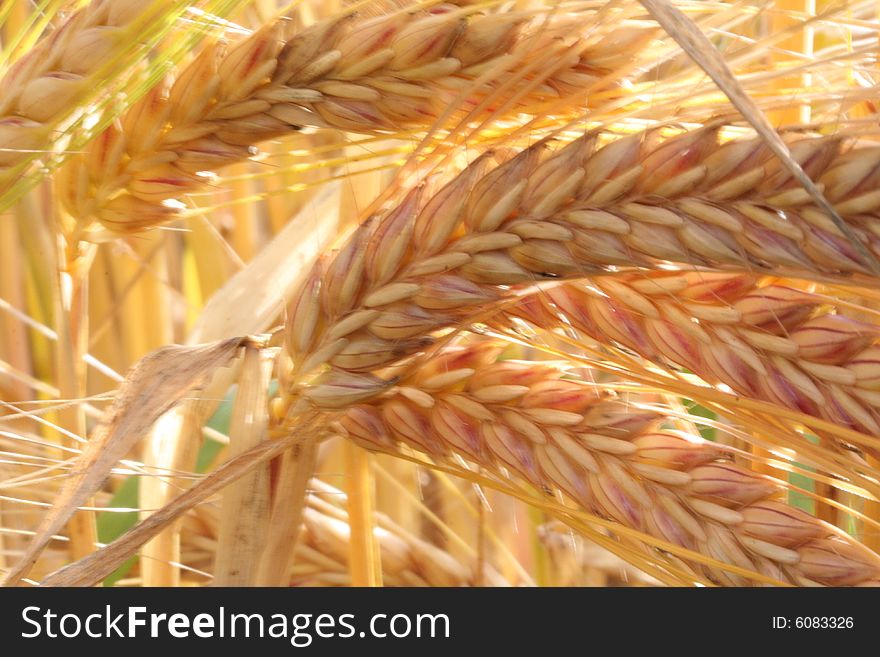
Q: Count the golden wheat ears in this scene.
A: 5